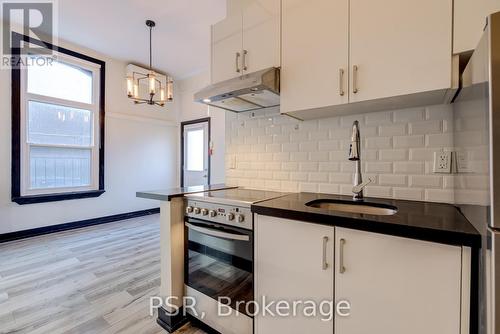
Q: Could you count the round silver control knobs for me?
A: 6